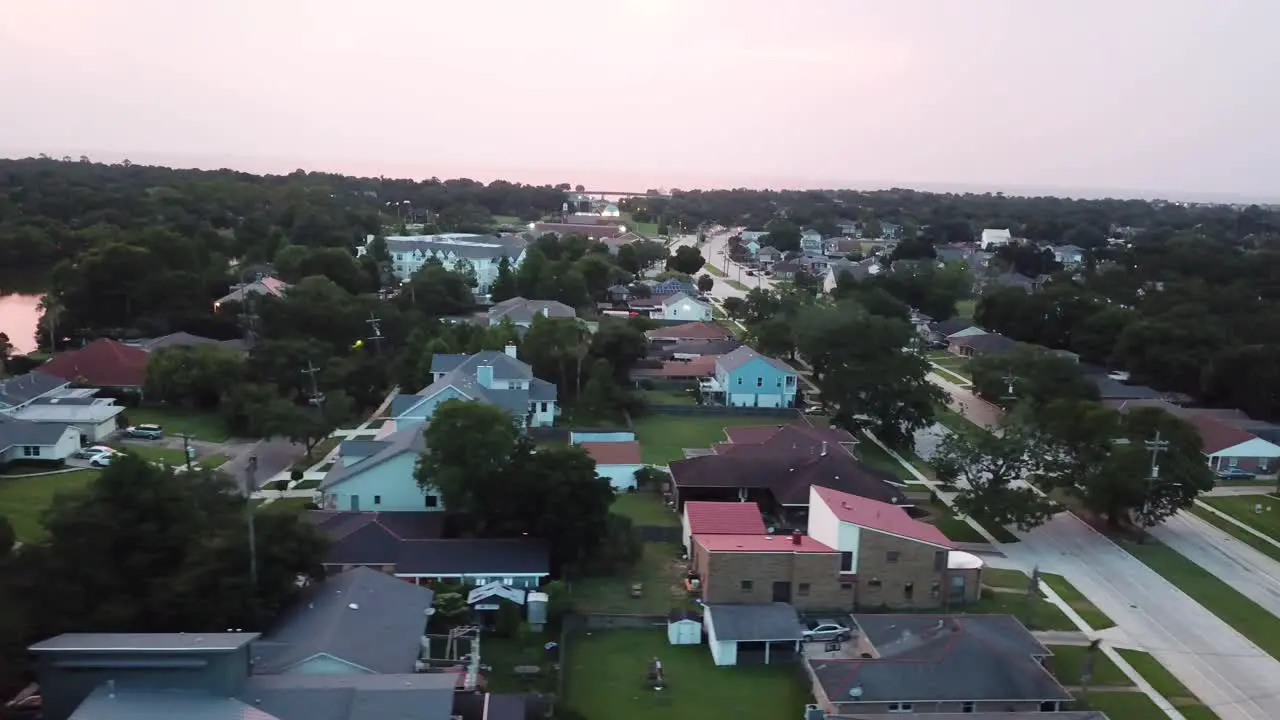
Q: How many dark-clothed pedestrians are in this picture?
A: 0